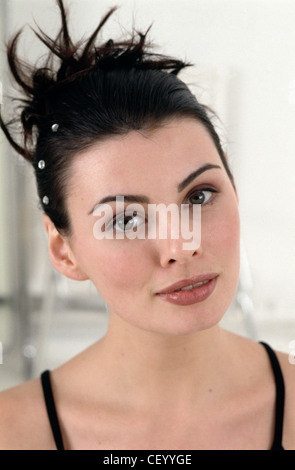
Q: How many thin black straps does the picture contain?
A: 2